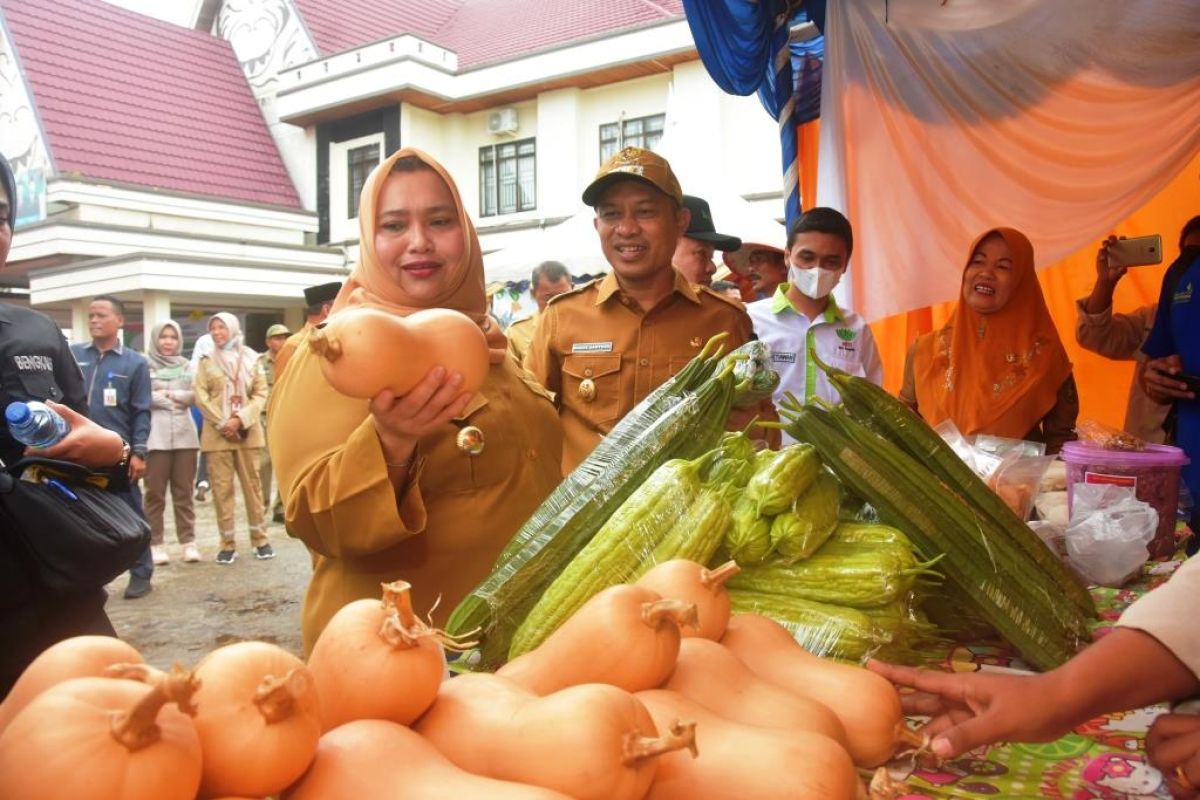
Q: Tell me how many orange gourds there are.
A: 12